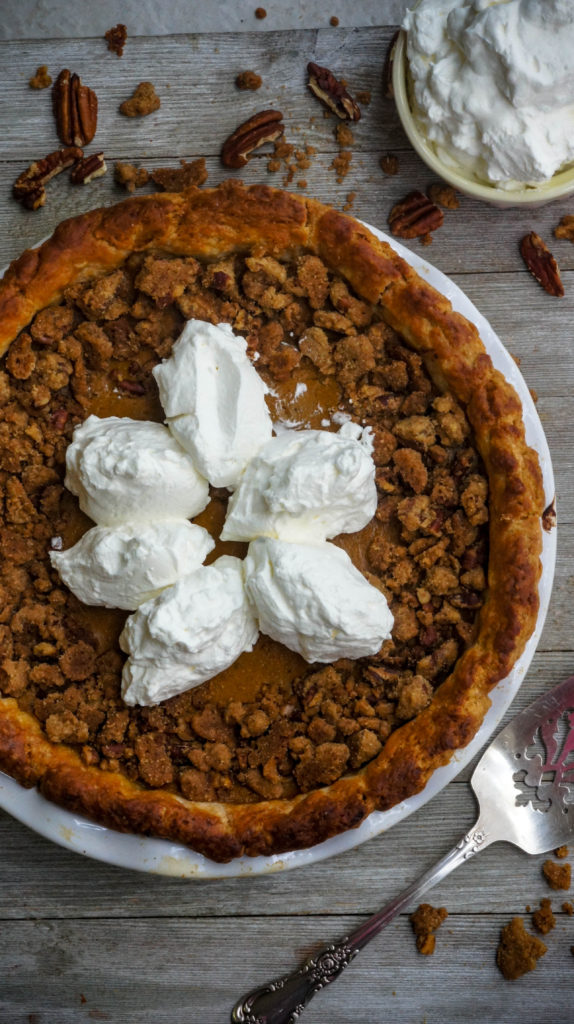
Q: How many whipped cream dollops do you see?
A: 6